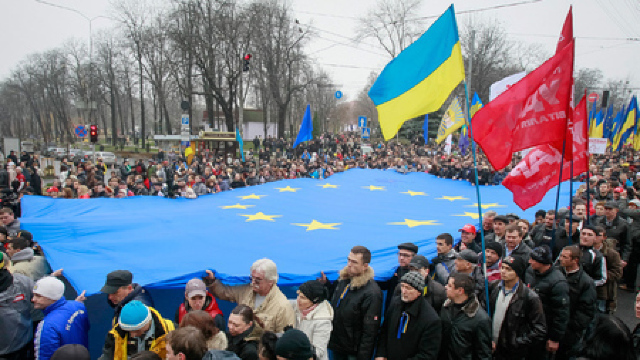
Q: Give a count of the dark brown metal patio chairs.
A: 0